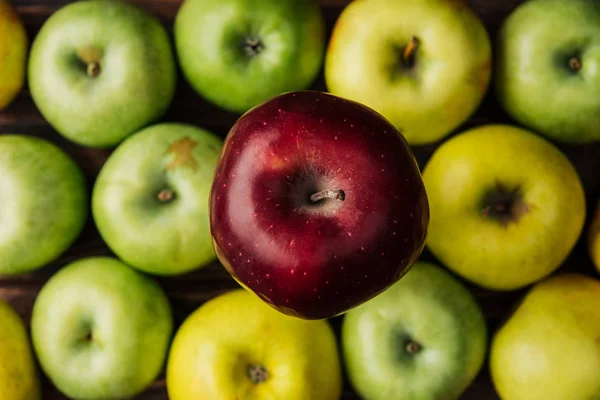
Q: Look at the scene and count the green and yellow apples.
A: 14